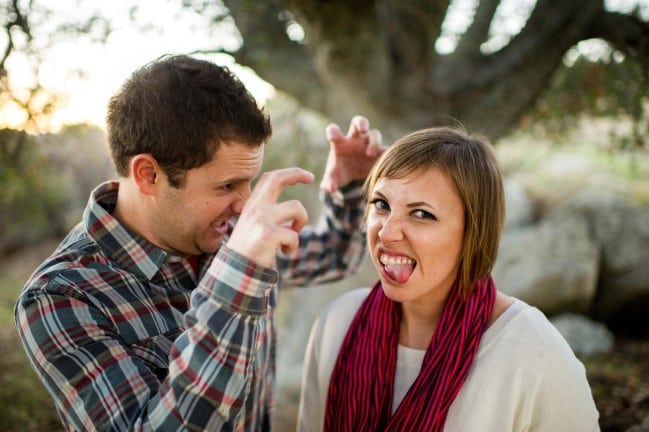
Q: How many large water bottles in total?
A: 0